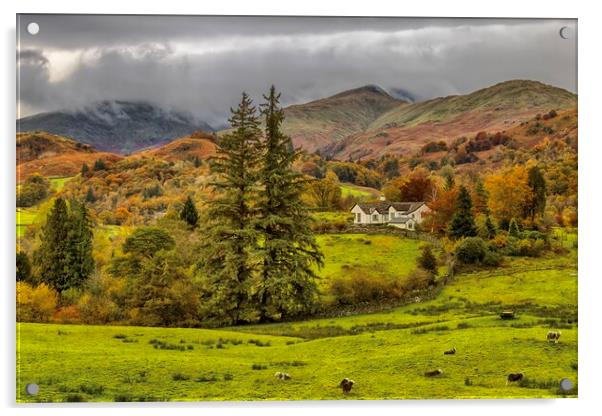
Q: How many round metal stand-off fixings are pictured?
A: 4